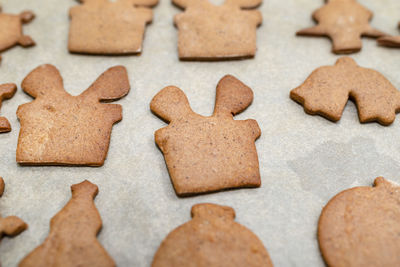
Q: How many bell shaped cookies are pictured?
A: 1